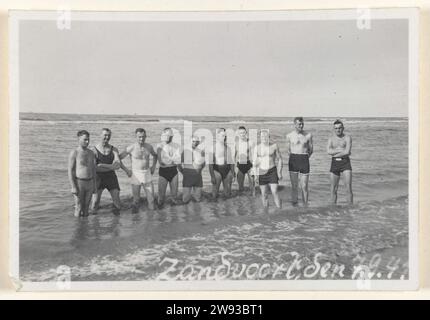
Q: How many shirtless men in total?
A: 9